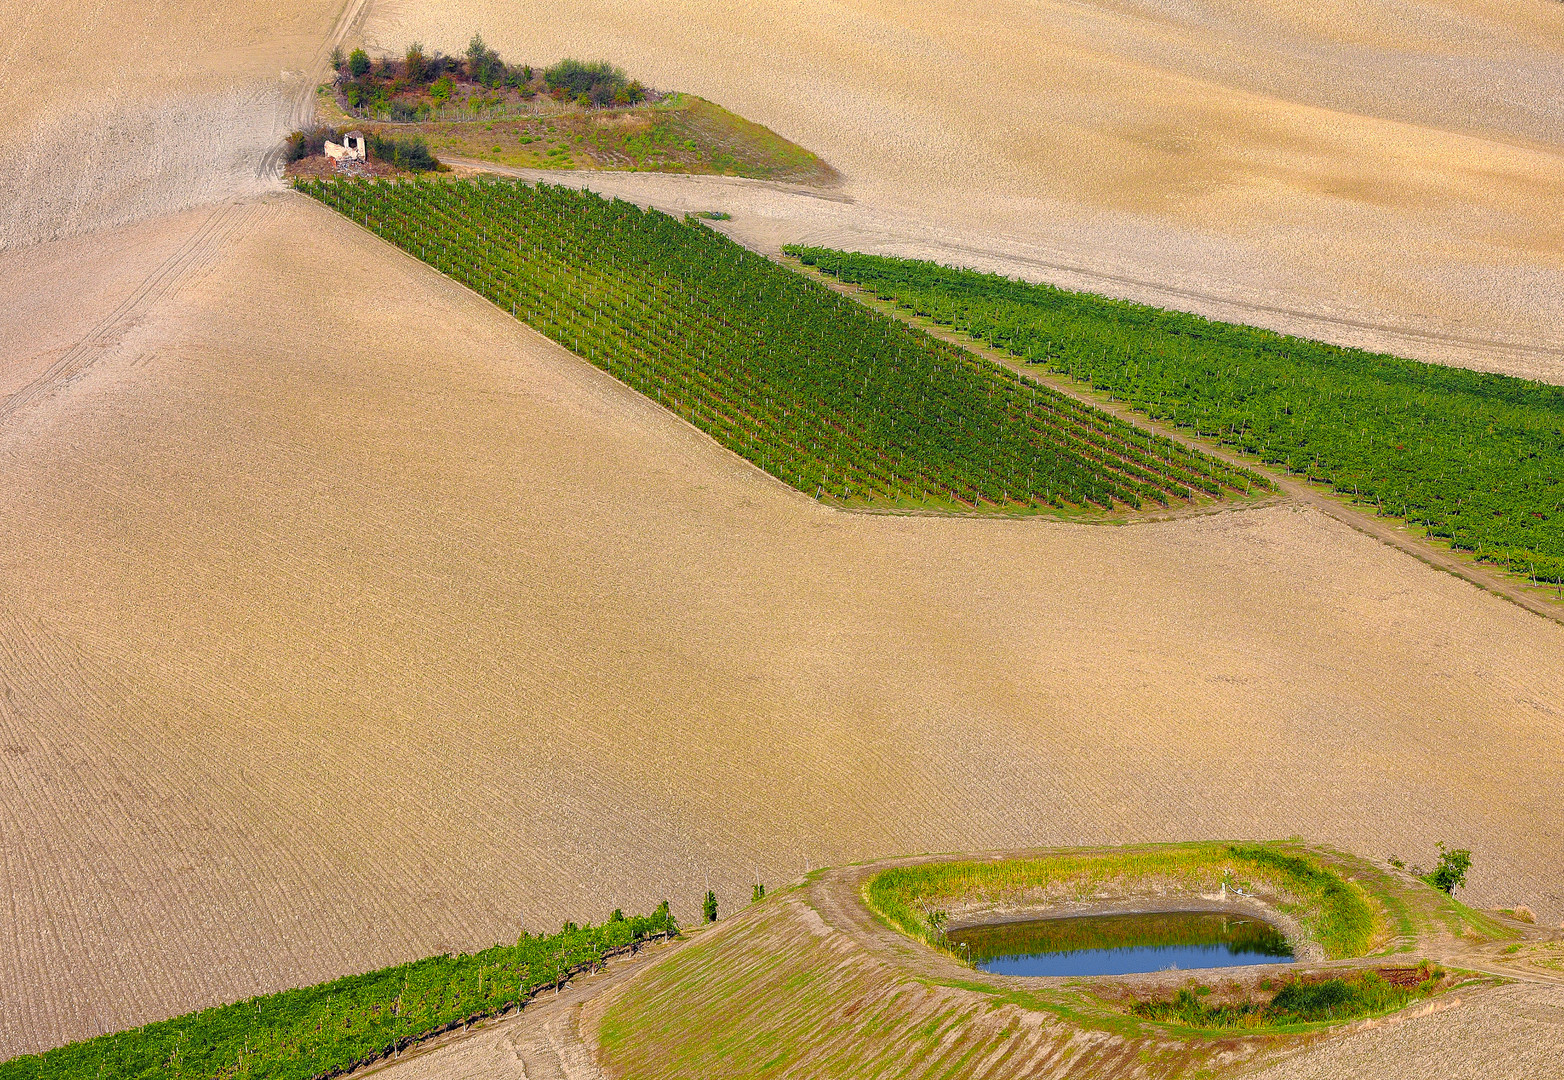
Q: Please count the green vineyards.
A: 3